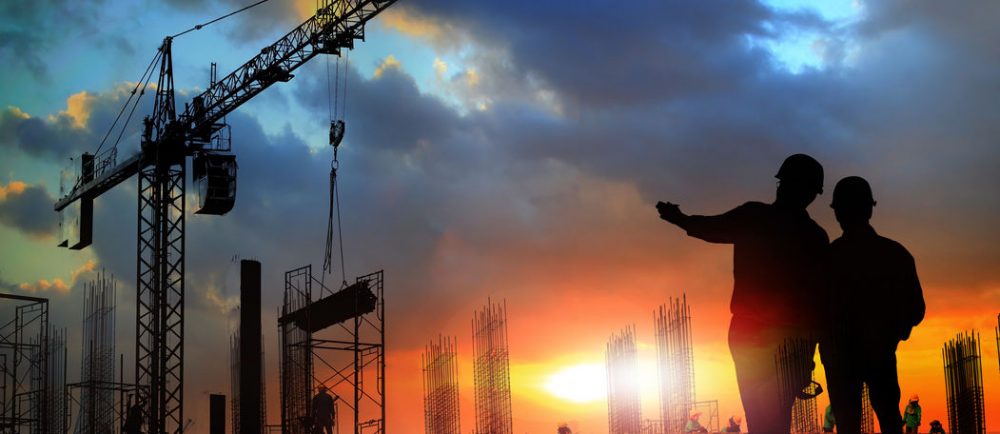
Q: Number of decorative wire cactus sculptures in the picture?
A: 0